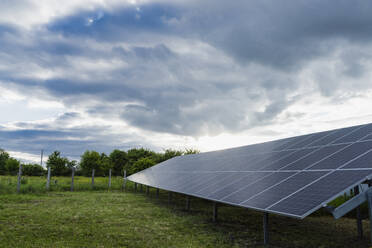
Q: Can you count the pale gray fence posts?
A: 6